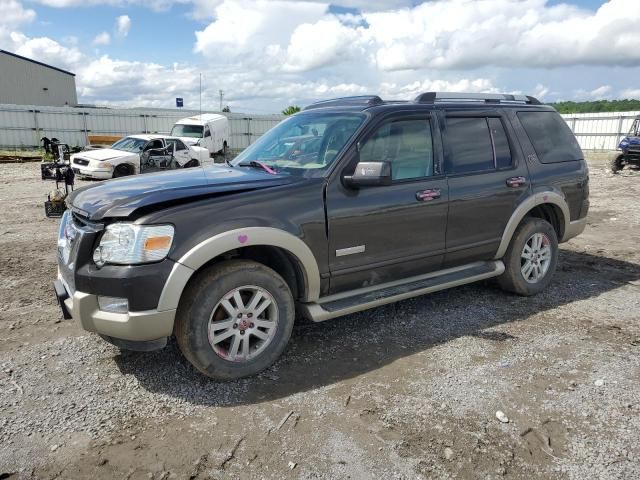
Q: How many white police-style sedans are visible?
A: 1